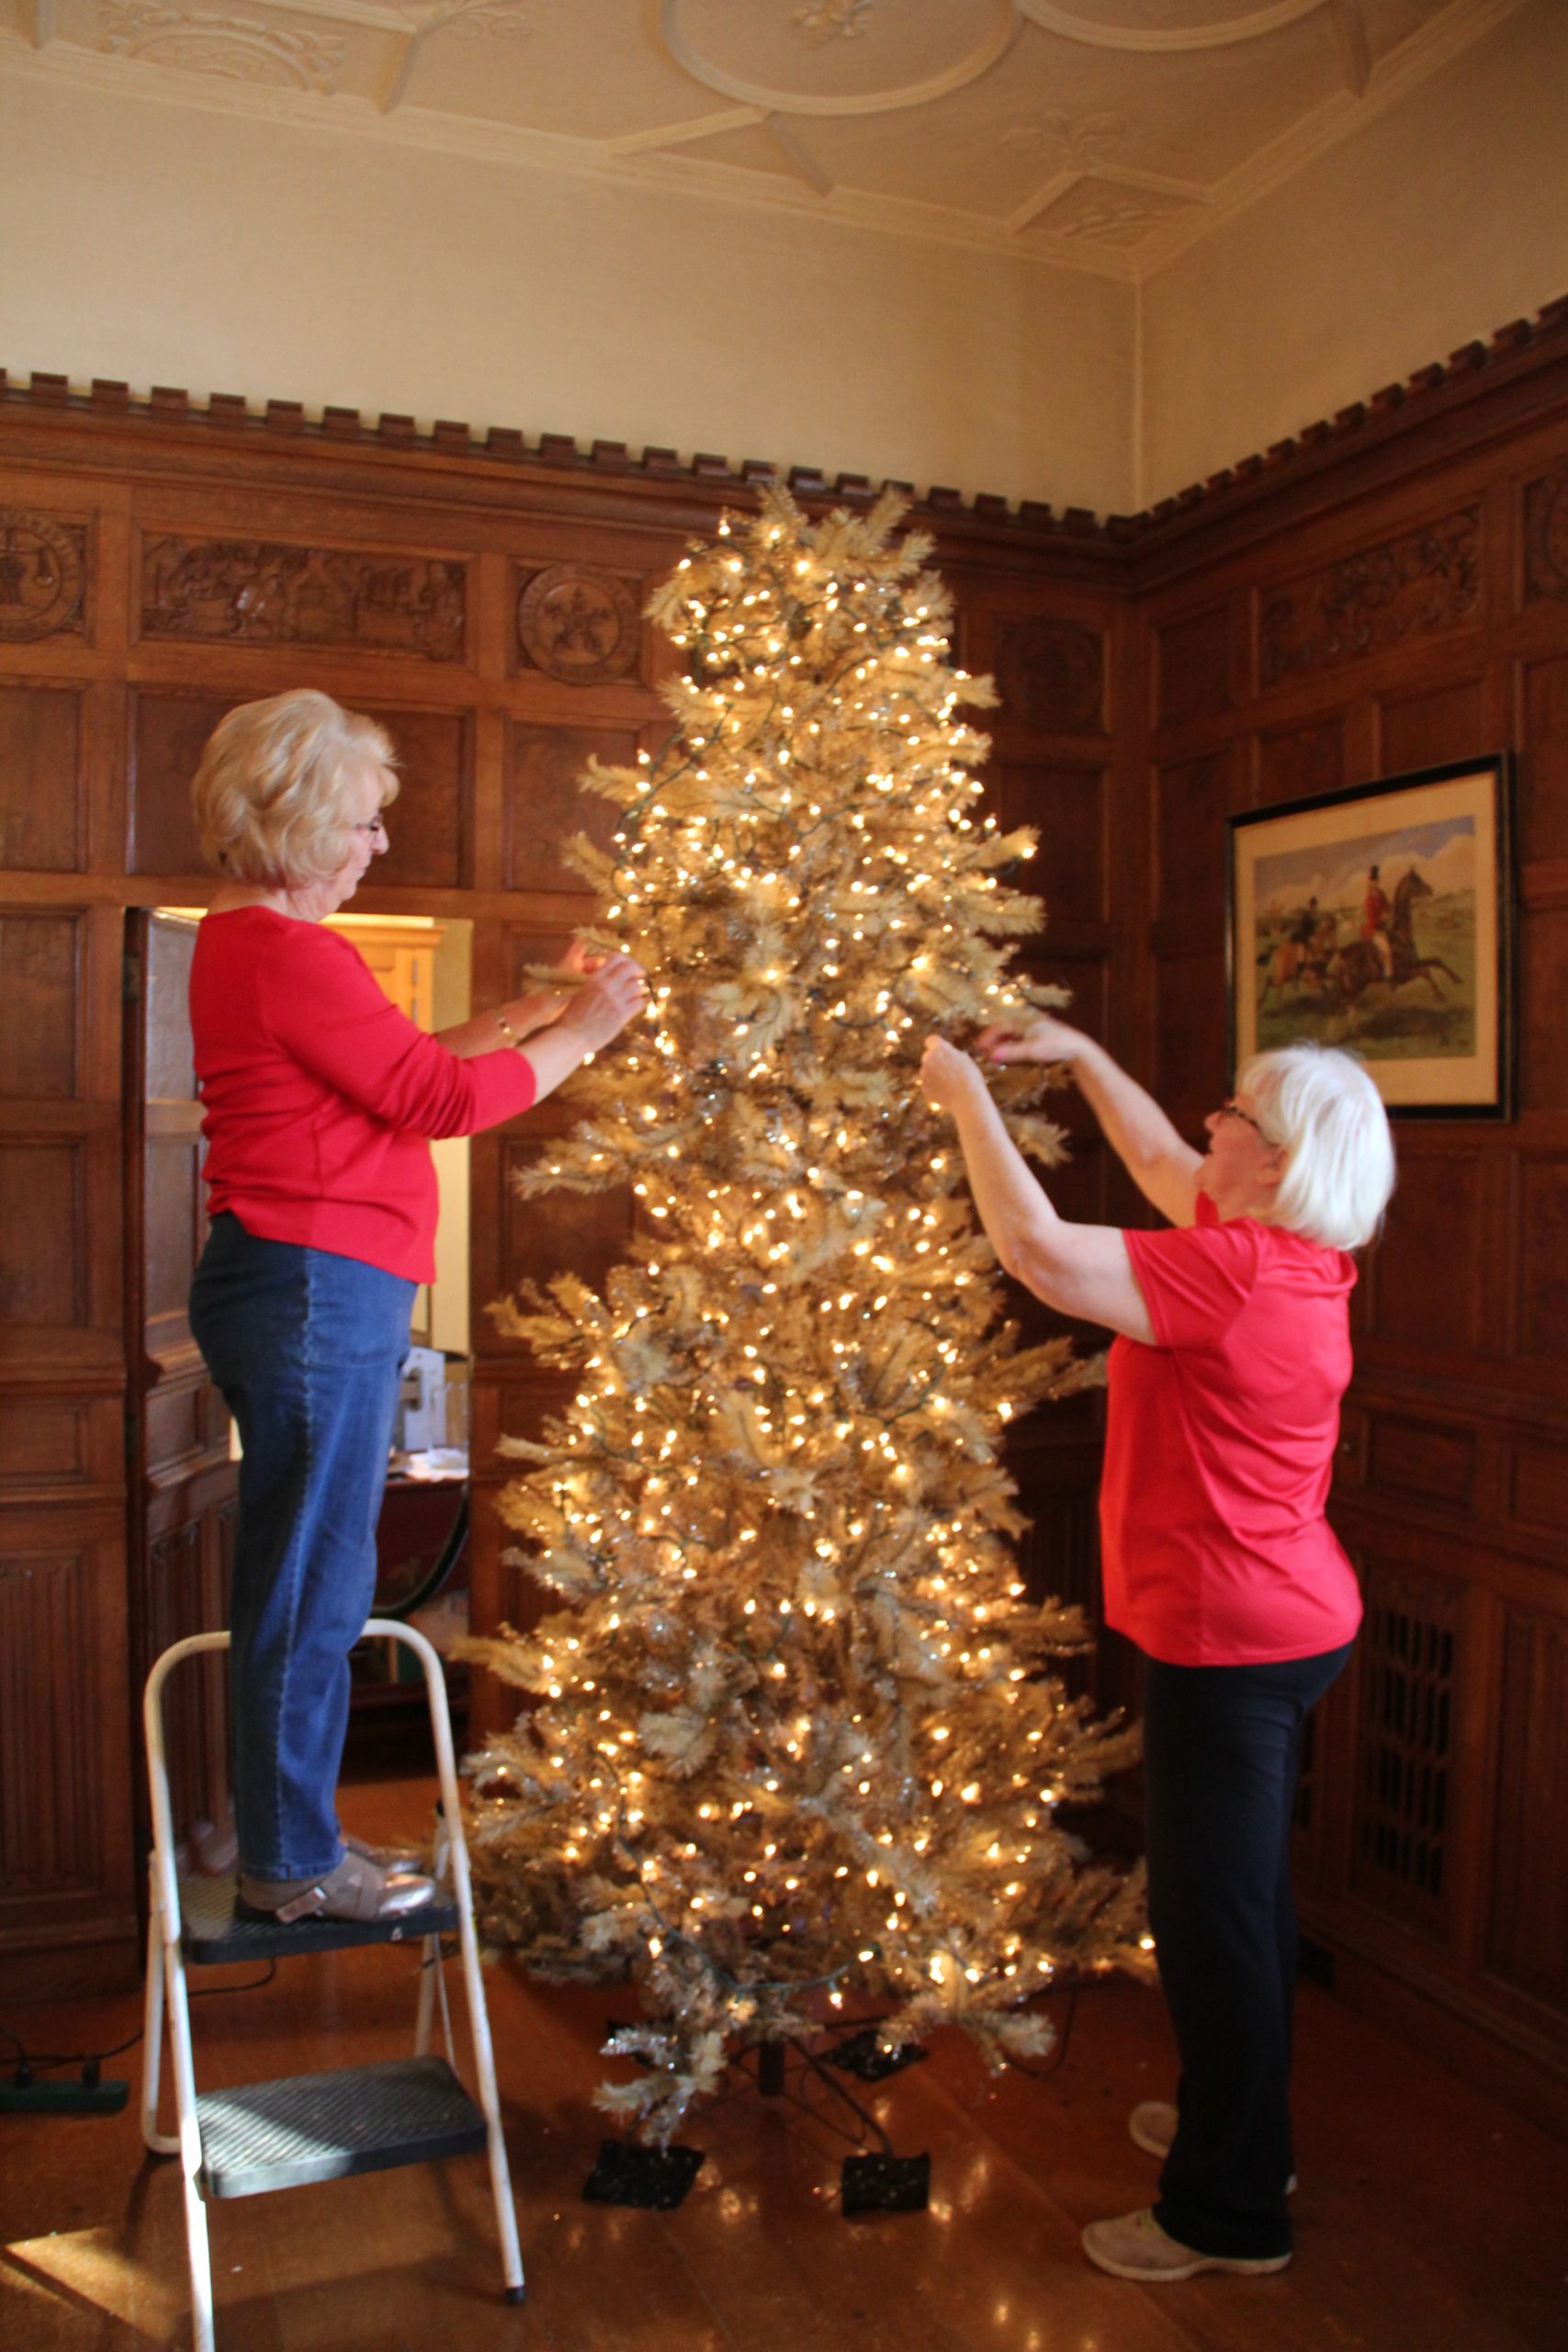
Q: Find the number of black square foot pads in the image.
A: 4